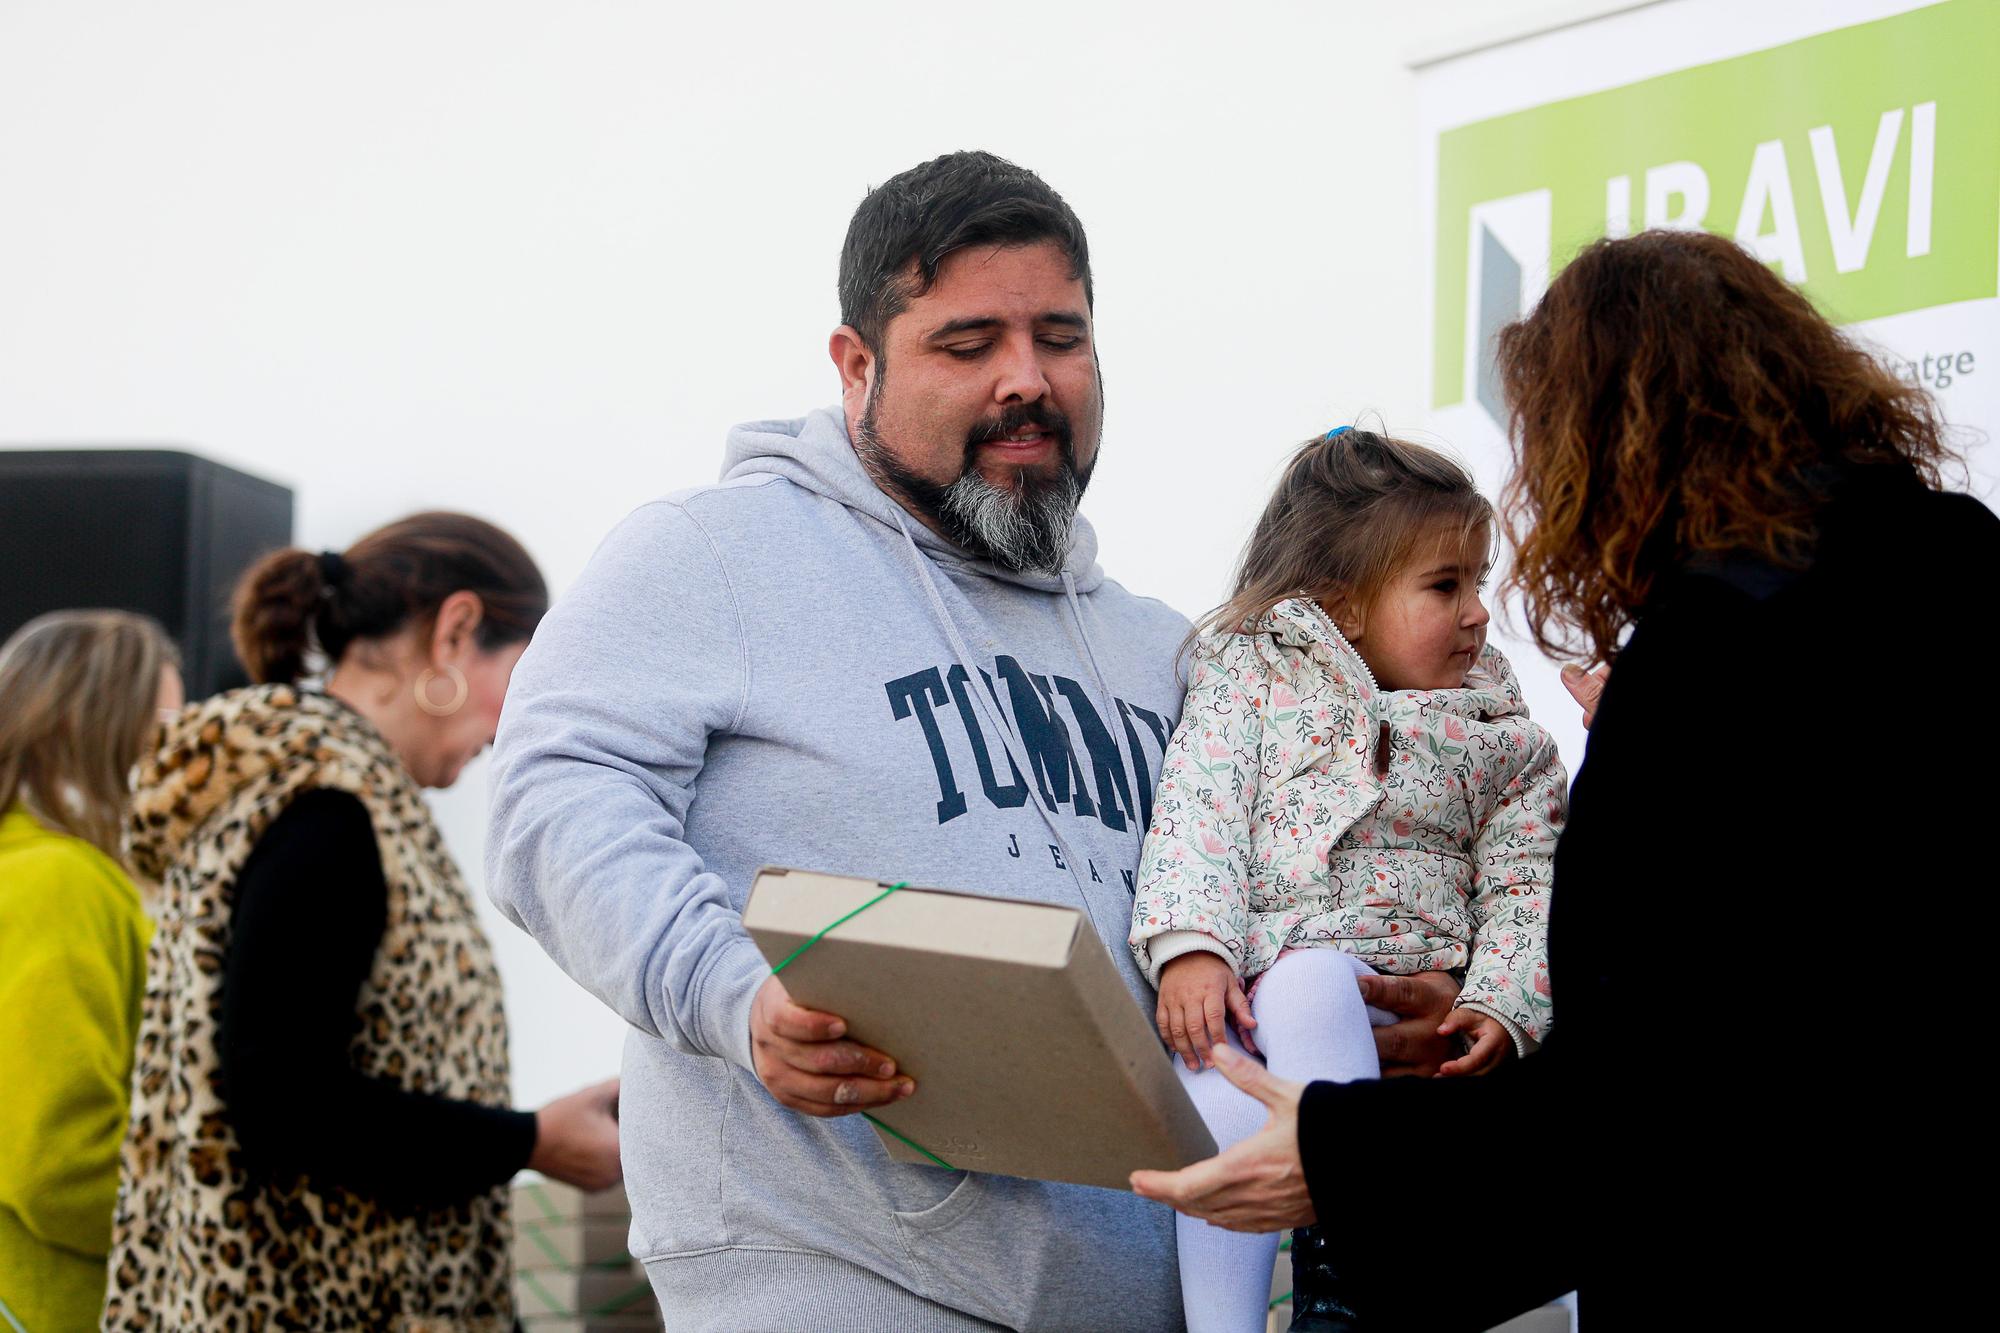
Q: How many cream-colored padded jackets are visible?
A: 1